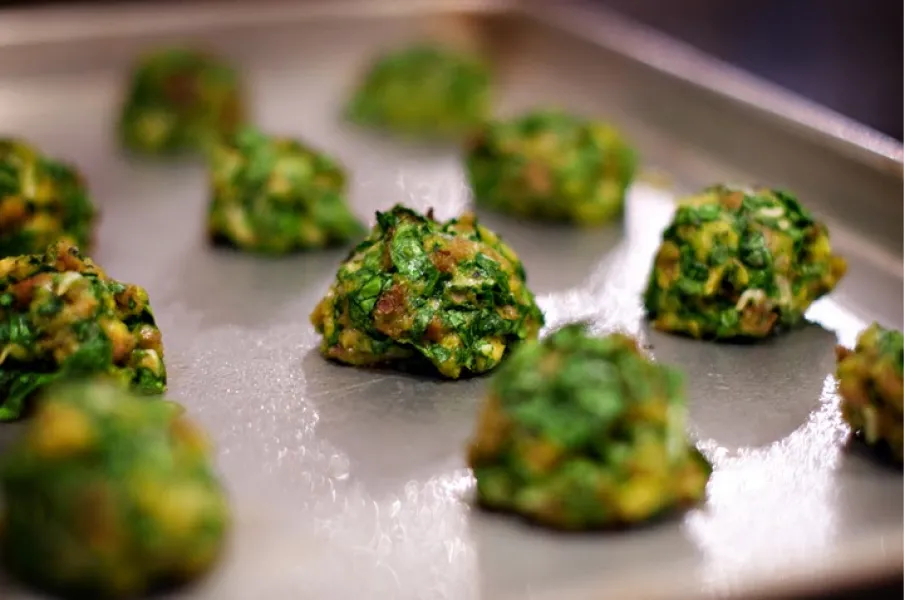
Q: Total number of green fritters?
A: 11